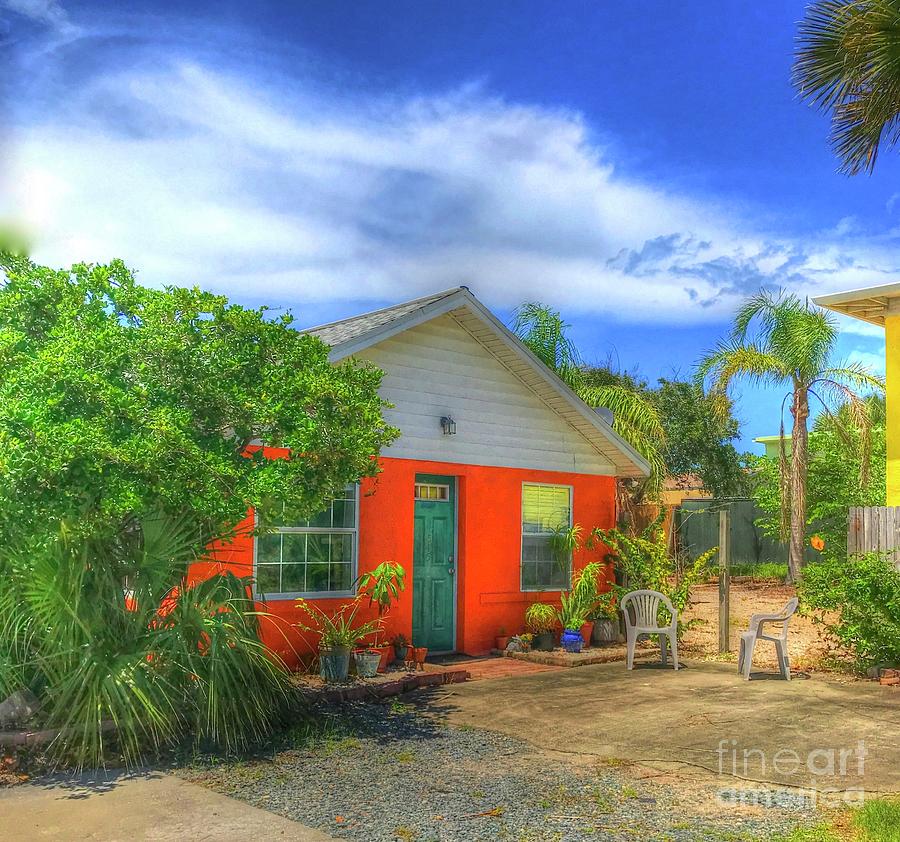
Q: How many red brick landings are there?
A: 1